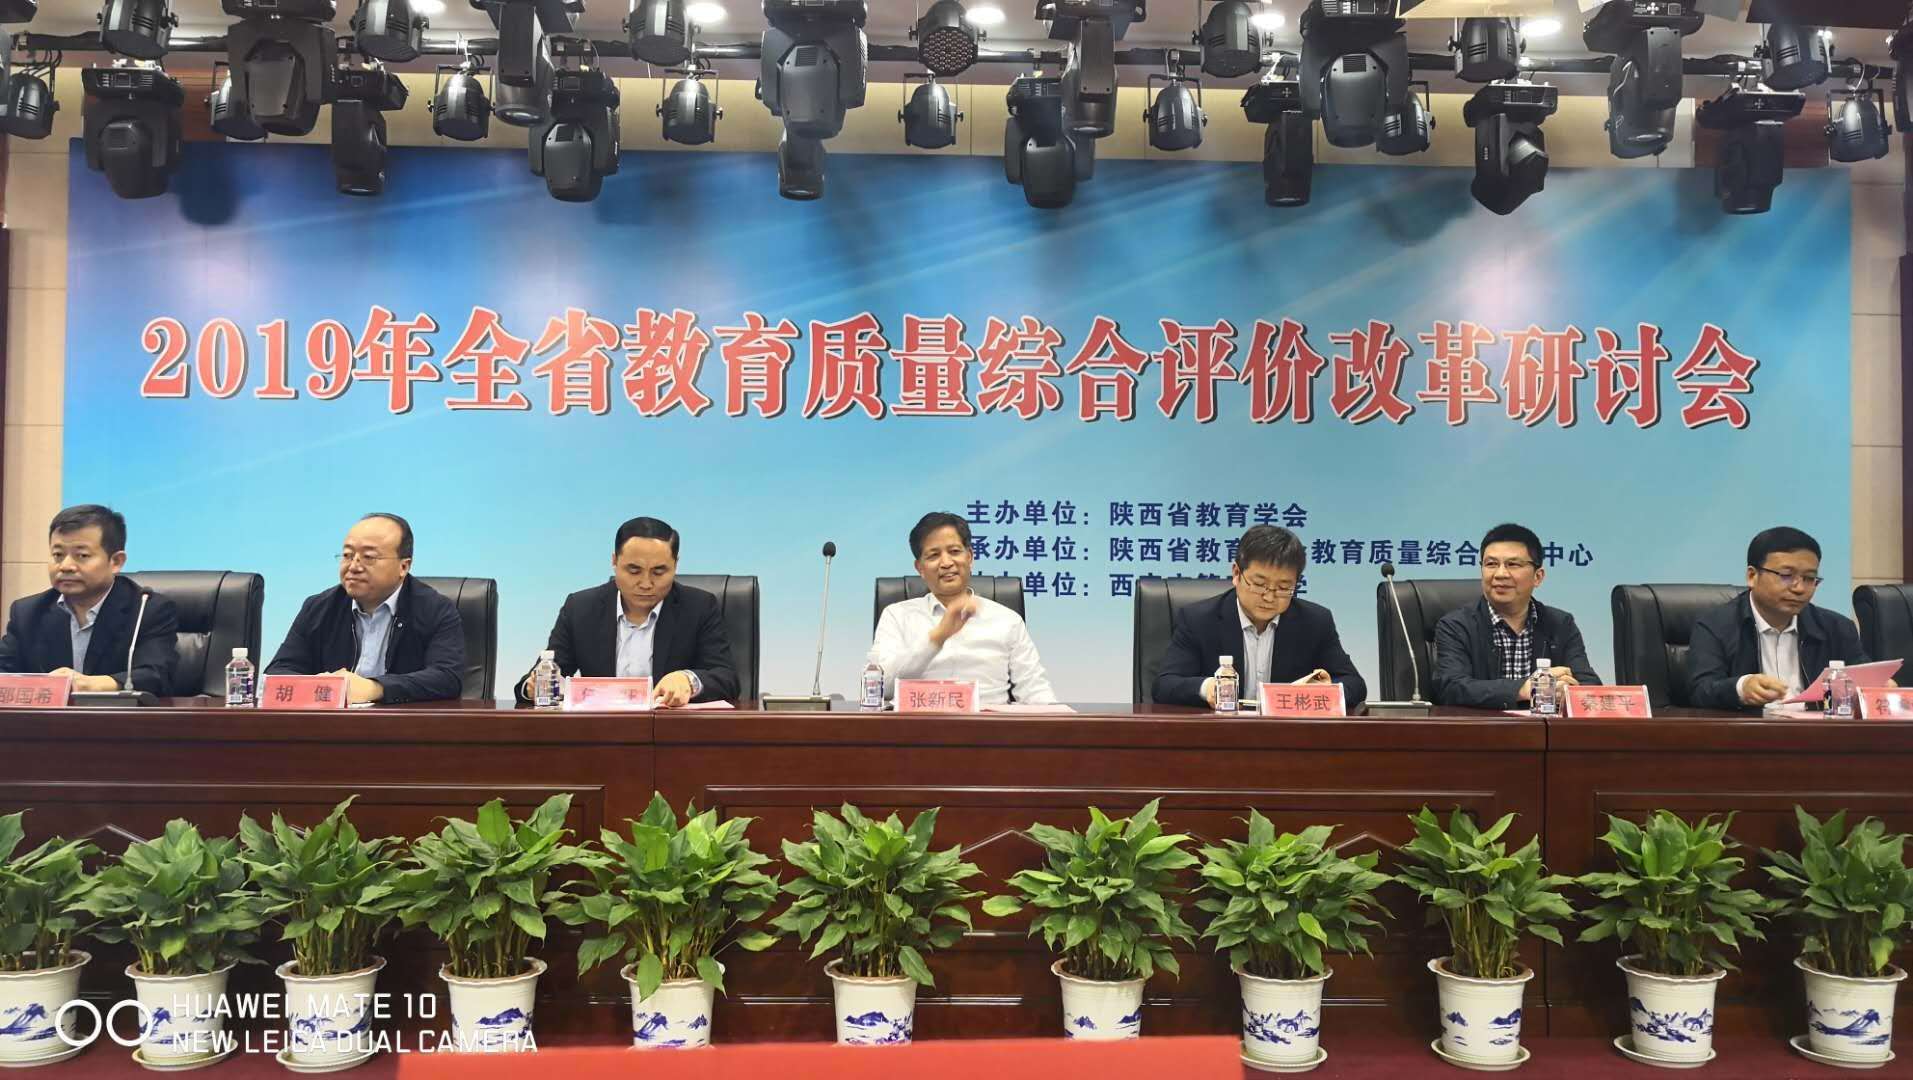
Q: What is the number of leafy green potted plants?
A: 11